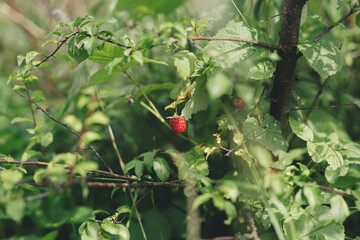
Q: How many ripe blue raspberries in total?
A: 0